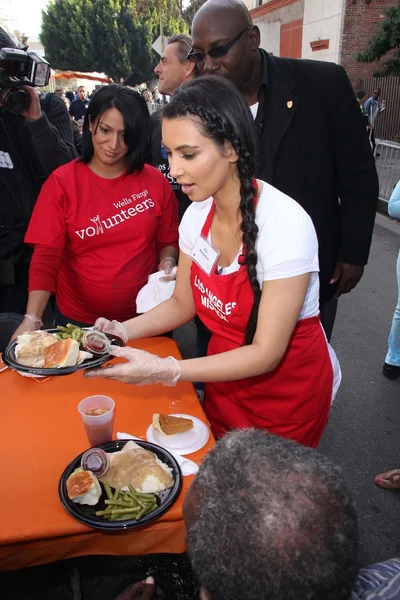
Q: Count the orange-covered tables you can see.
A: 1